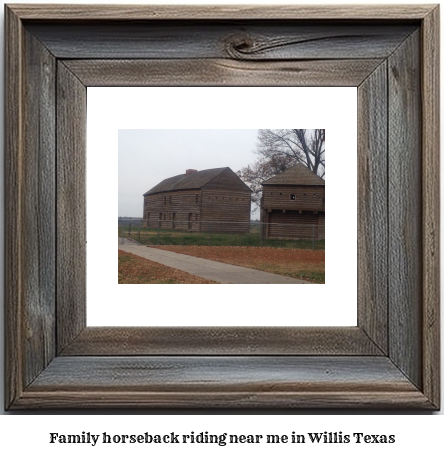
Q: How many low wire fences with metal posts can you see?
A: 1